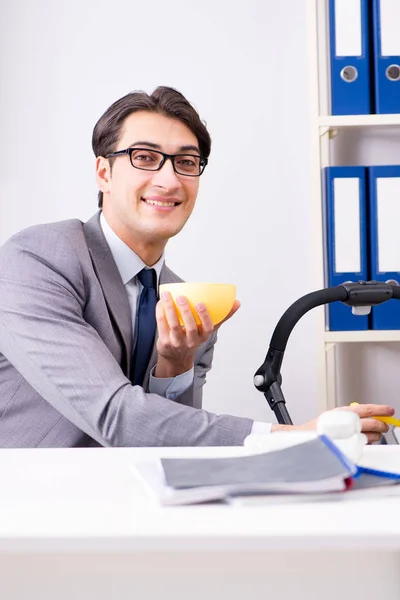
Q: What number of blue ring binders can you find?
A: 4